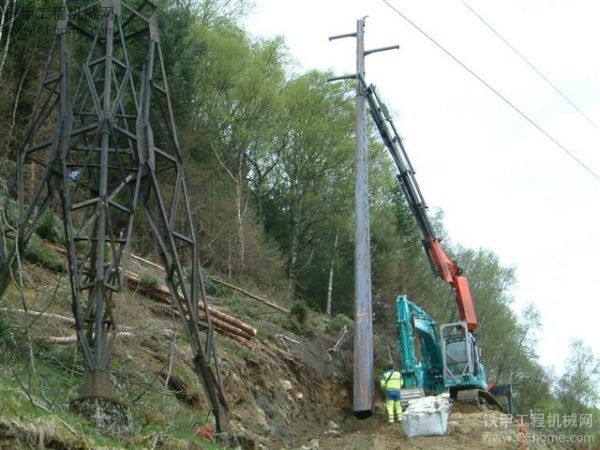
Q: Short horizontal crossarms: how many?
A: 3